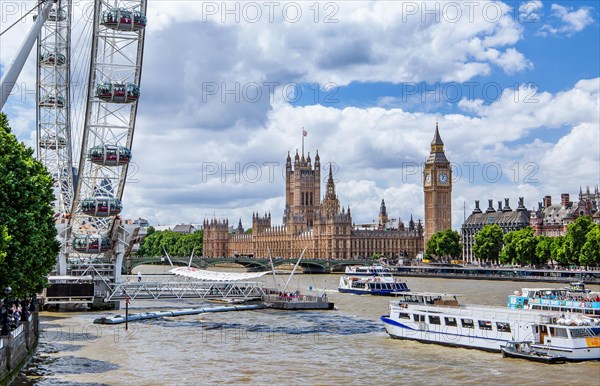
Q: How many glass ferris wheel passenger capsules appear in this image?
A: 9